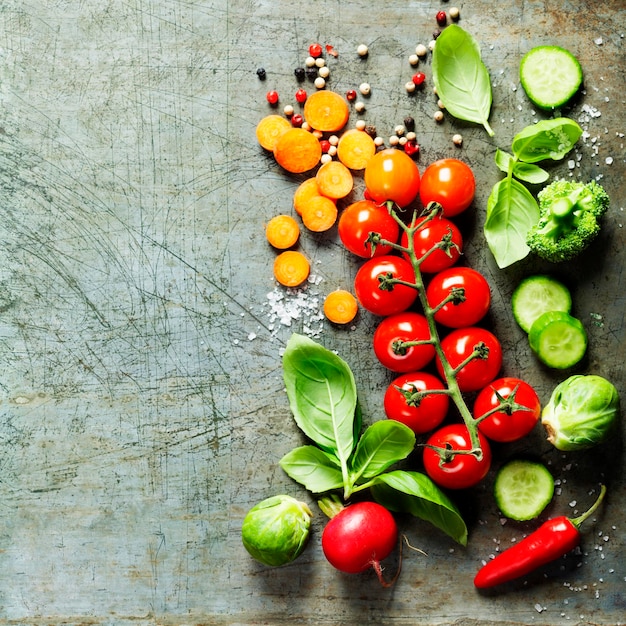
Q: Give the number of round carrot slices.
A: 10